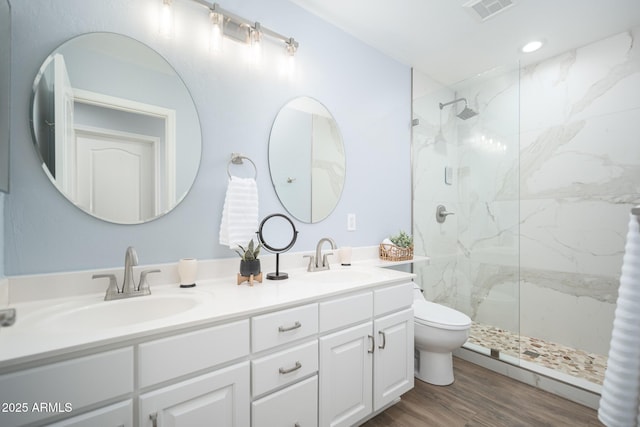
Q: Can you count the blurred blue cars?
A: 0